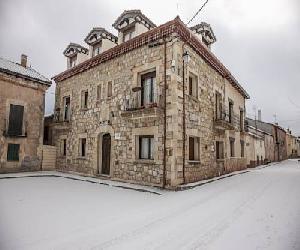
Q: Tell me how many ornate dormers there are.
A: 4